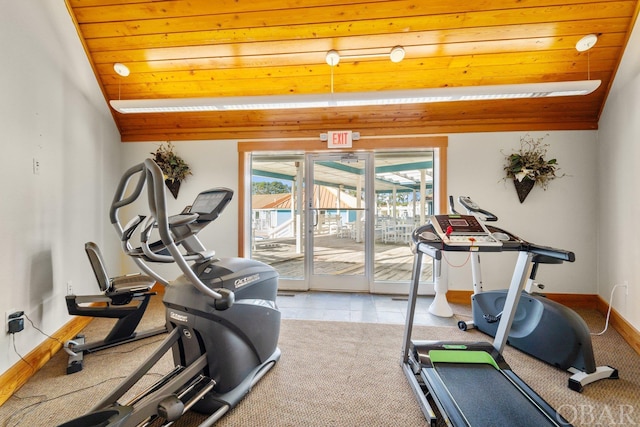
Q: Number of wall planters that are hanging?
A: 2